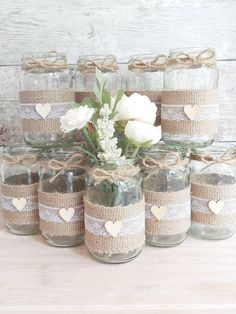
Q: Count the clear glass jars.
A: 9